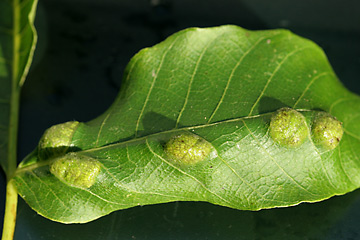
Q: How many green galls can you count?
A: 5